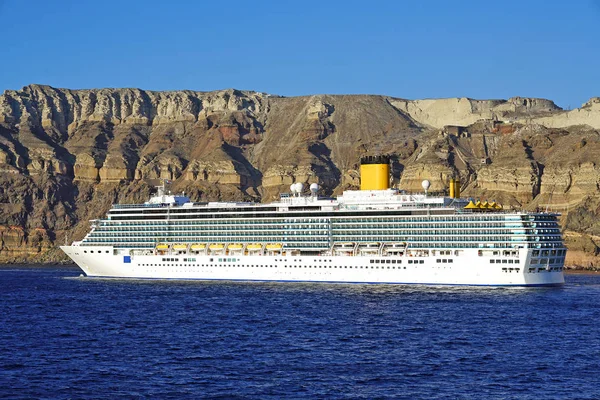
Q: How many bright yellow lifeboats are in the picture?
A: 7